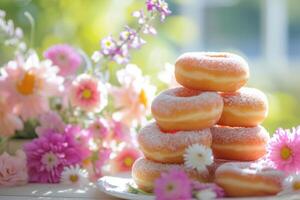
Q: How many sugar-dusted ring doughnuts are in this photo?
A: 7